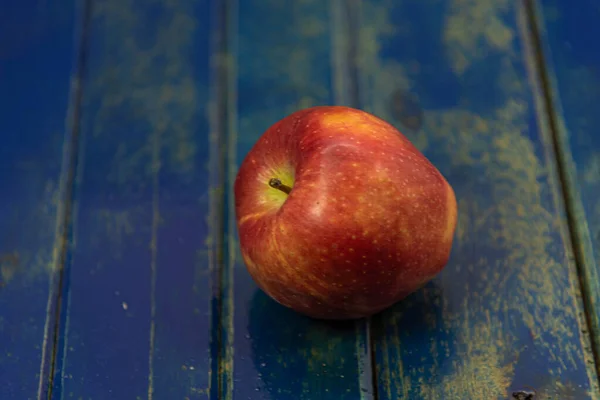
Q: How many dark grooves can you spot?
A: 4